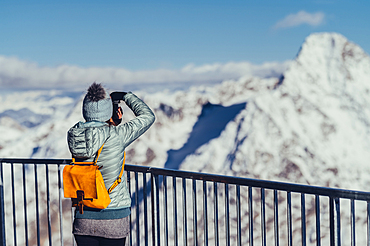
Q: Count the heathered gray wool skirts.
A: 1